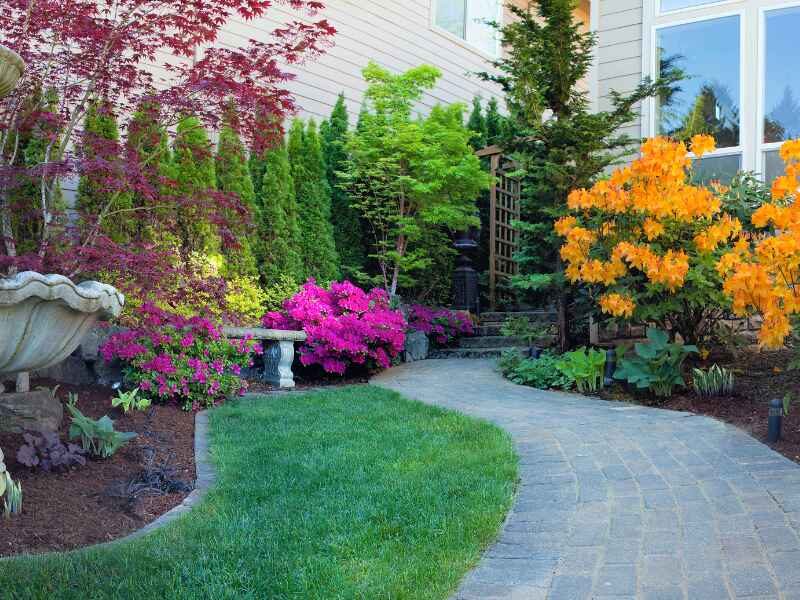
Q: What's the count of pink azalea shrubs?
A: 3